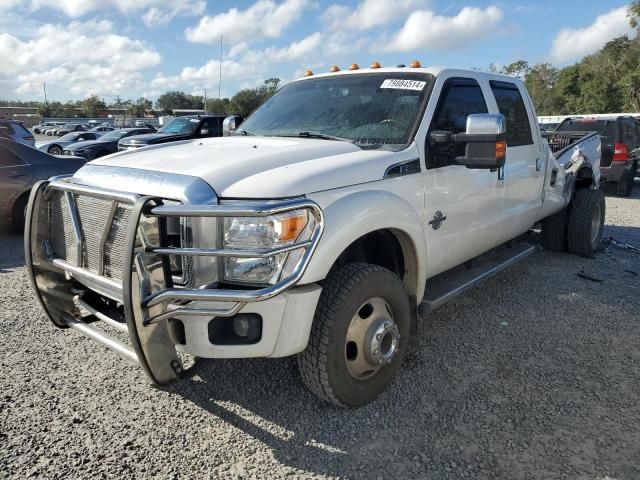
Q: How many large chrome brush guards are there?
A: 1